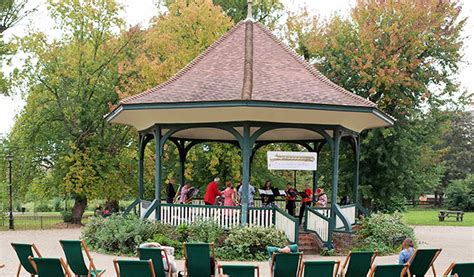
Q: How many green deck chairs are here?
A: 13